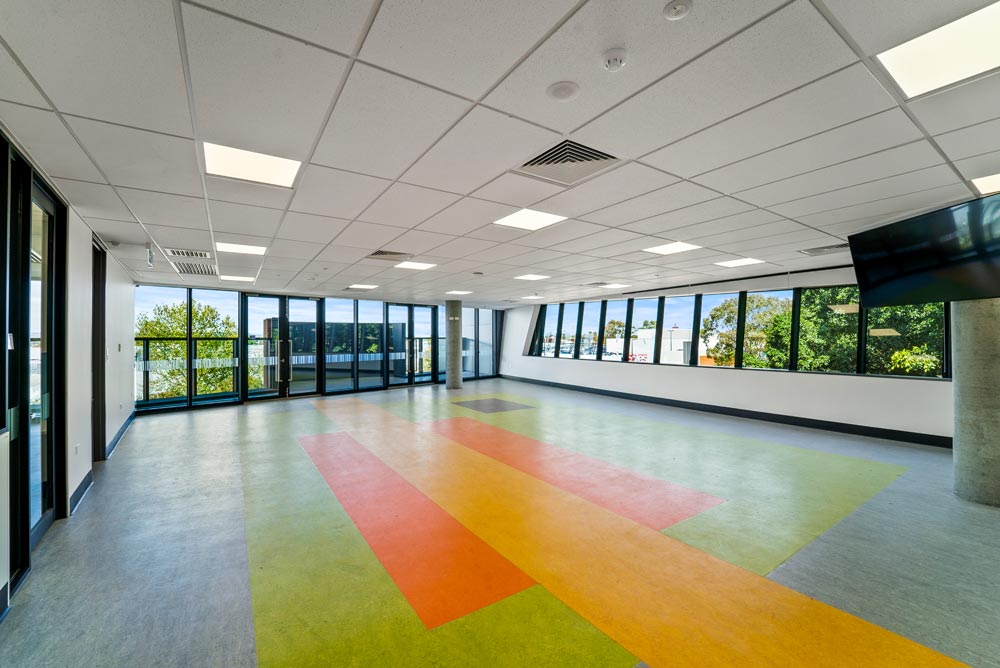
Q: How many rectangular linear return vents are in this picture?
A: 2